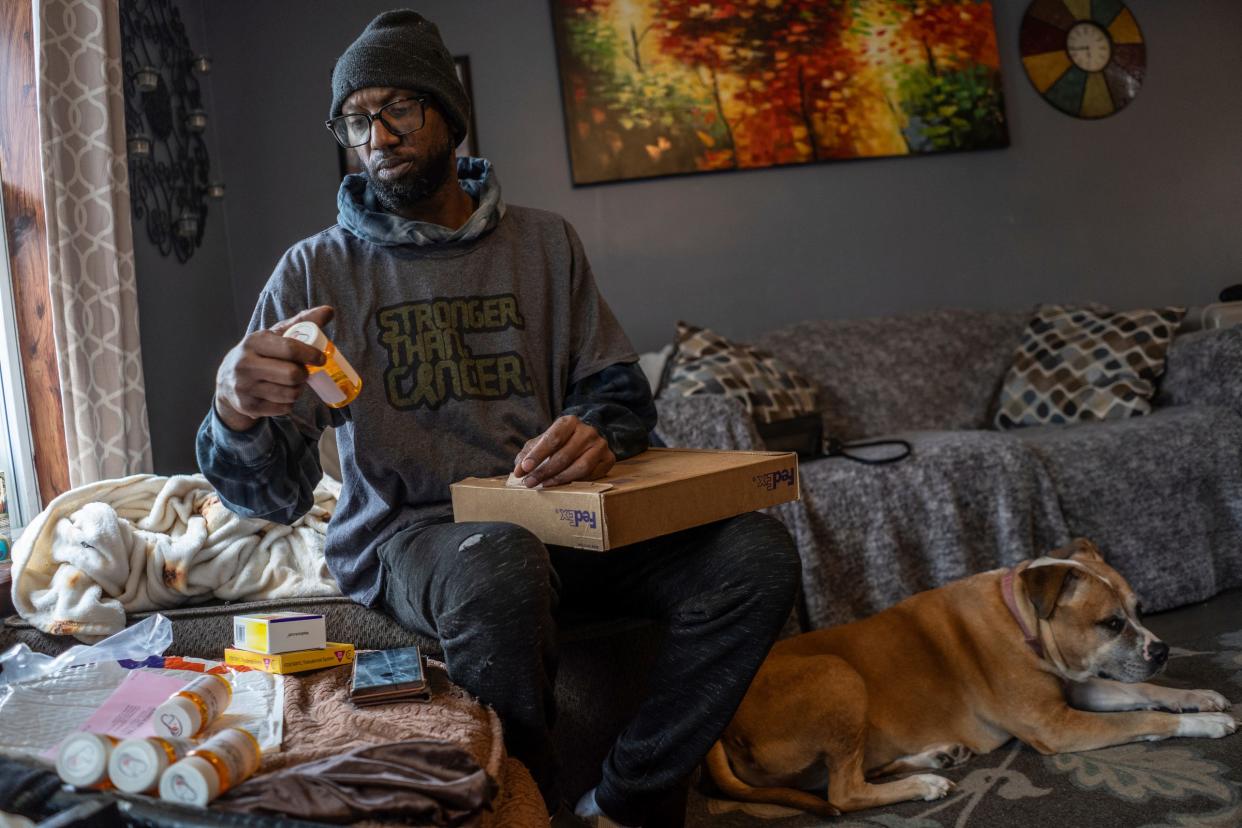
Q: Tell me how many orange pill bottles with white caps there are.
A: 5